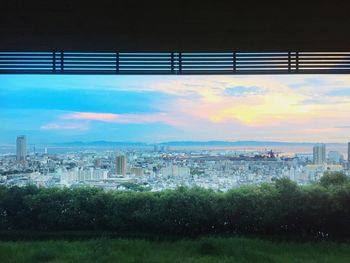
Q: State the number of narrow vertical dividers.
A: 8